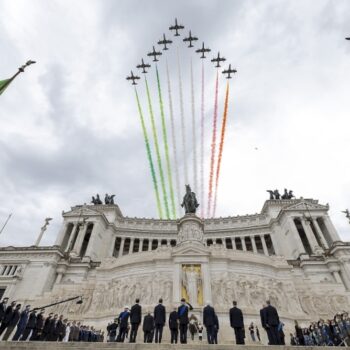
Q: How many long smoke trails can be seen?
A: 9